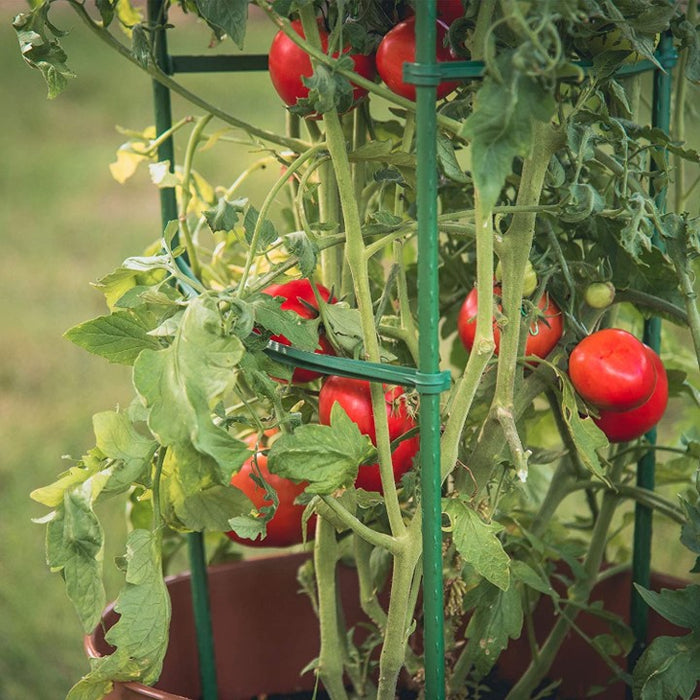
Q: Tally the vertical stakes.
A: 3